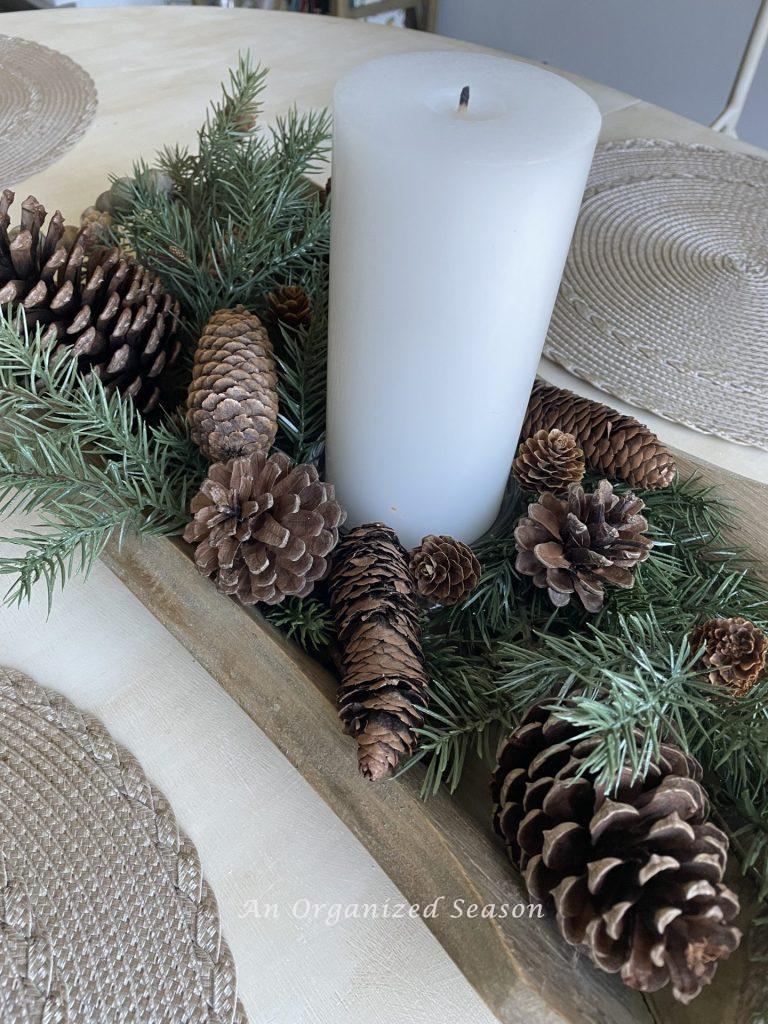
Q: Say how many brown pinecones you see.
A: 11